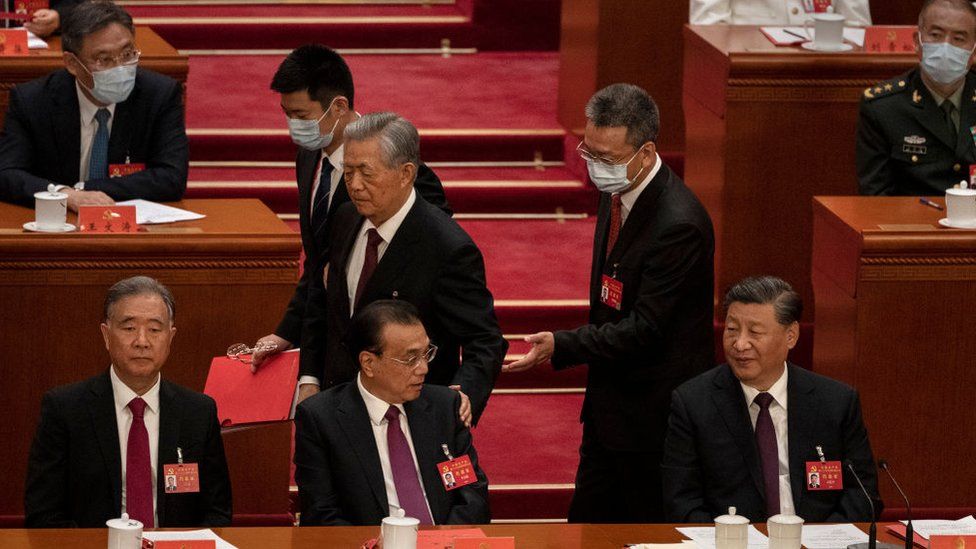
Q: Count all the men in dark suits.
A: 7